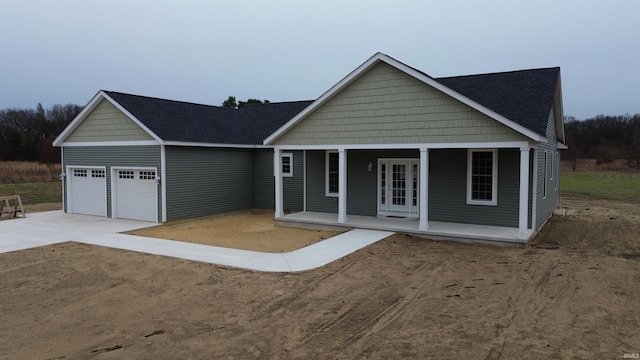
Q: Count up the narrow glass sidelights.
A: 2